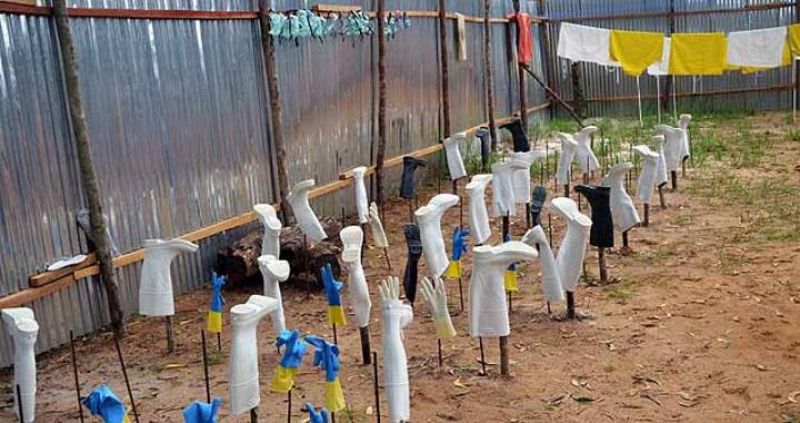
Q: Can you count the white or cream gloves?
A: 3